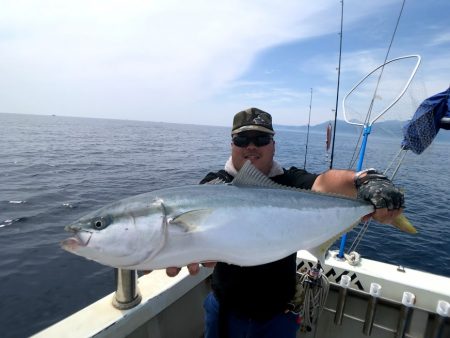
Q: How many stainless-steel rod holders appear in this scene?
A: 4